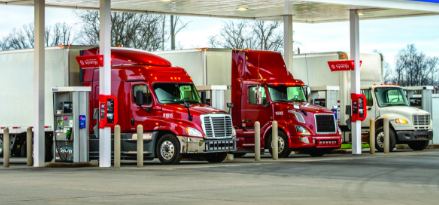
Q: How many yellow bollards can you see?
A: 8